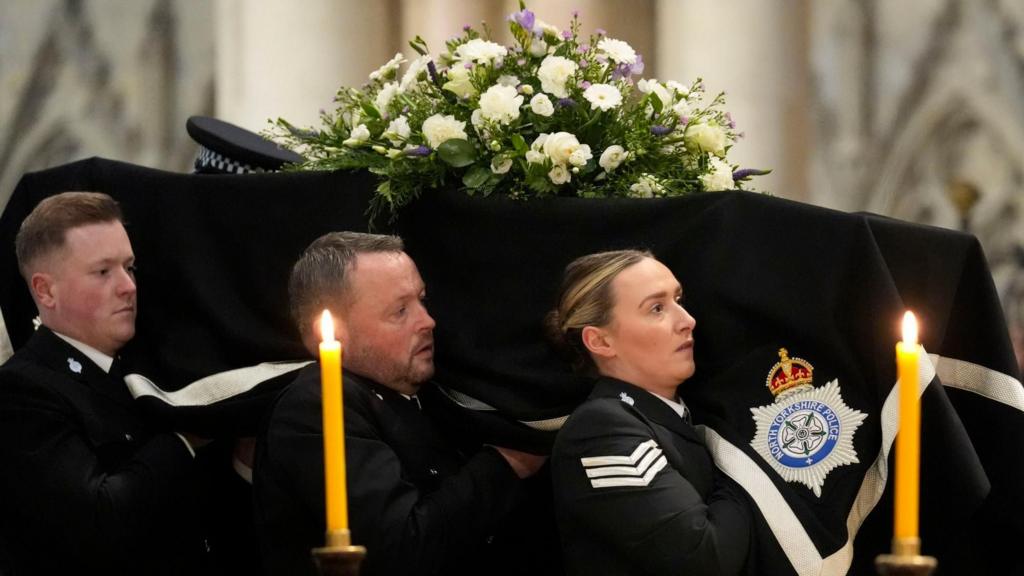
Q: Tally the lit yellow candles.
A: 2